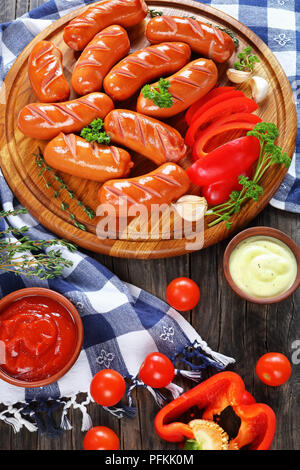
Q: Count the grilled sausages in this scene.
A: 10